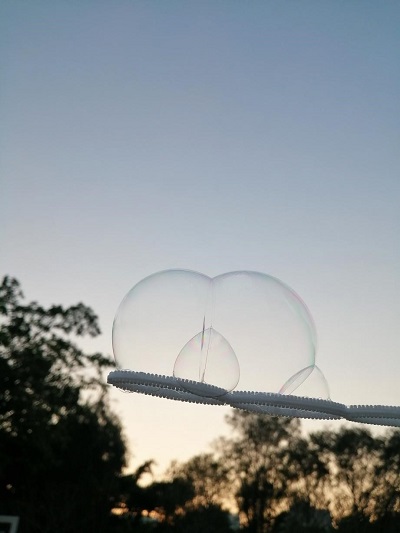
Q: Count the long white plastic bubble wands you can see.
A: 1